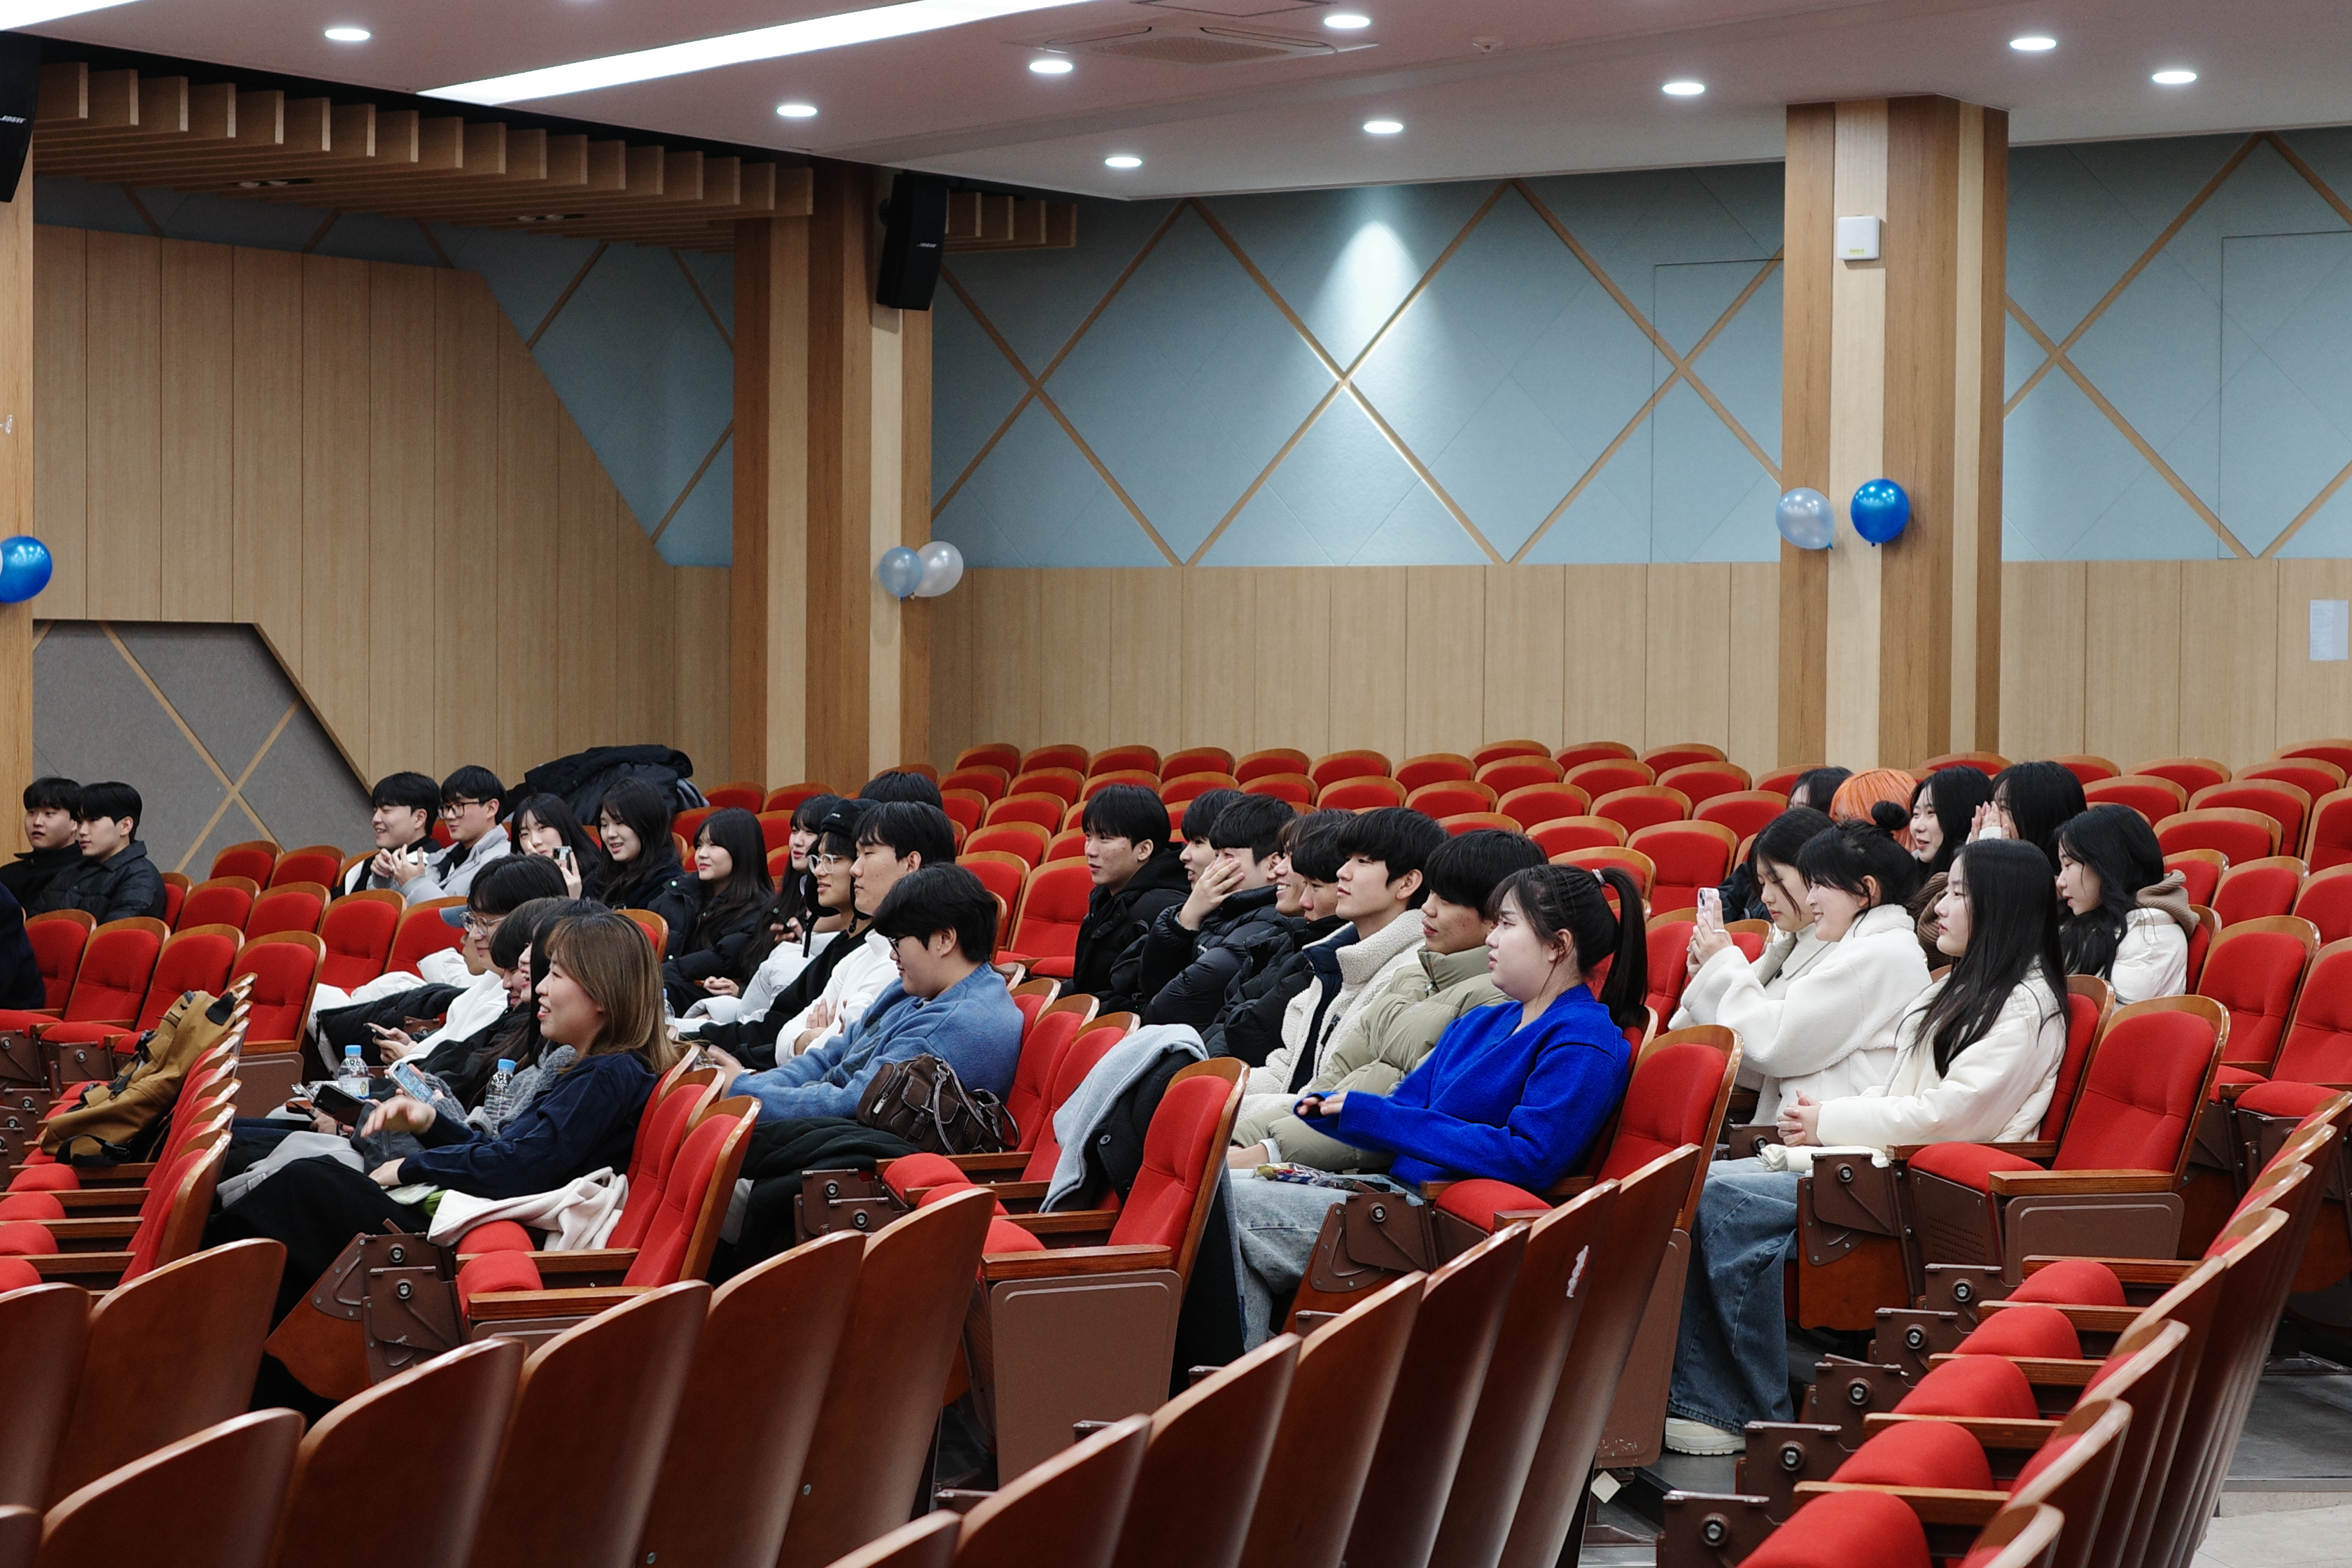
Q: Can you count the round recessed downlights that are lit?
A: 9